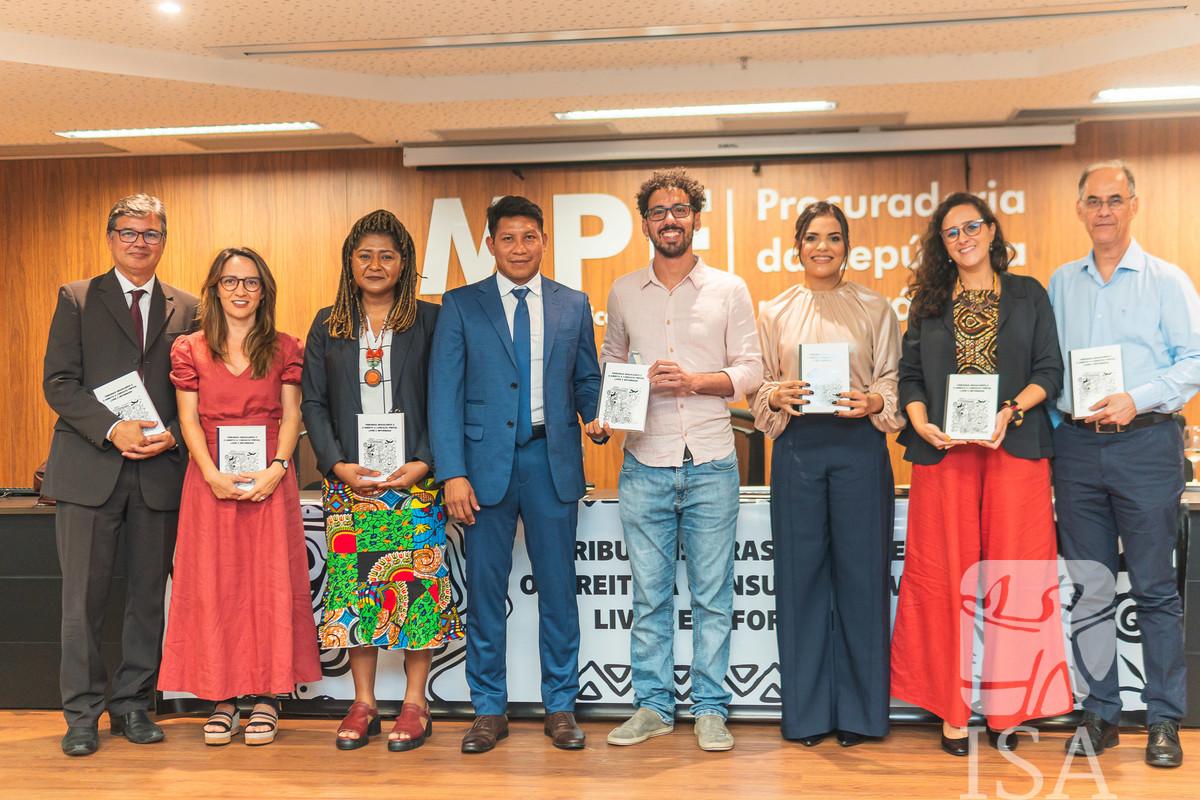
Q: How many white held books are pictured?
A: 7